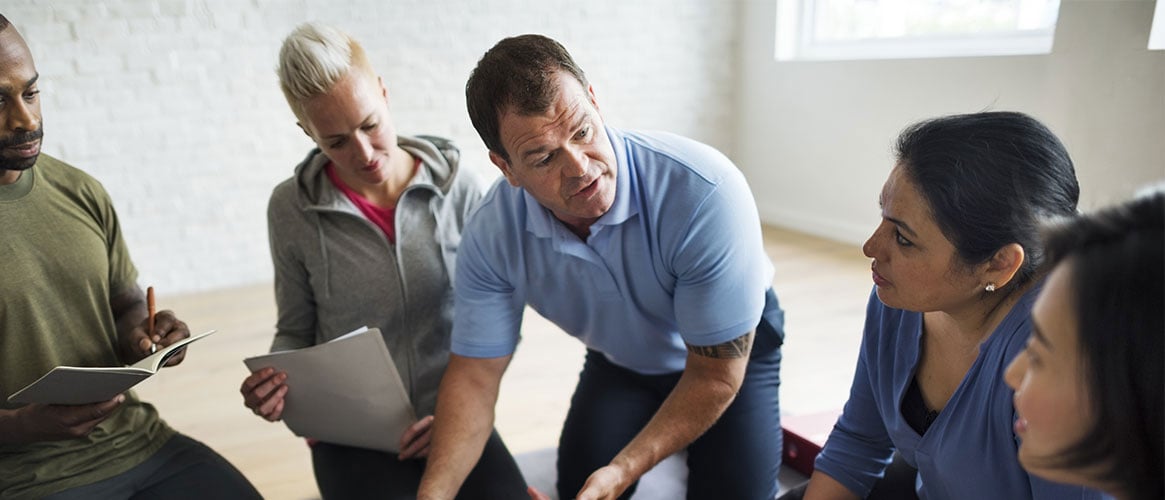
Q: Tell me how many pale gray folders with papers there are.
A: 1